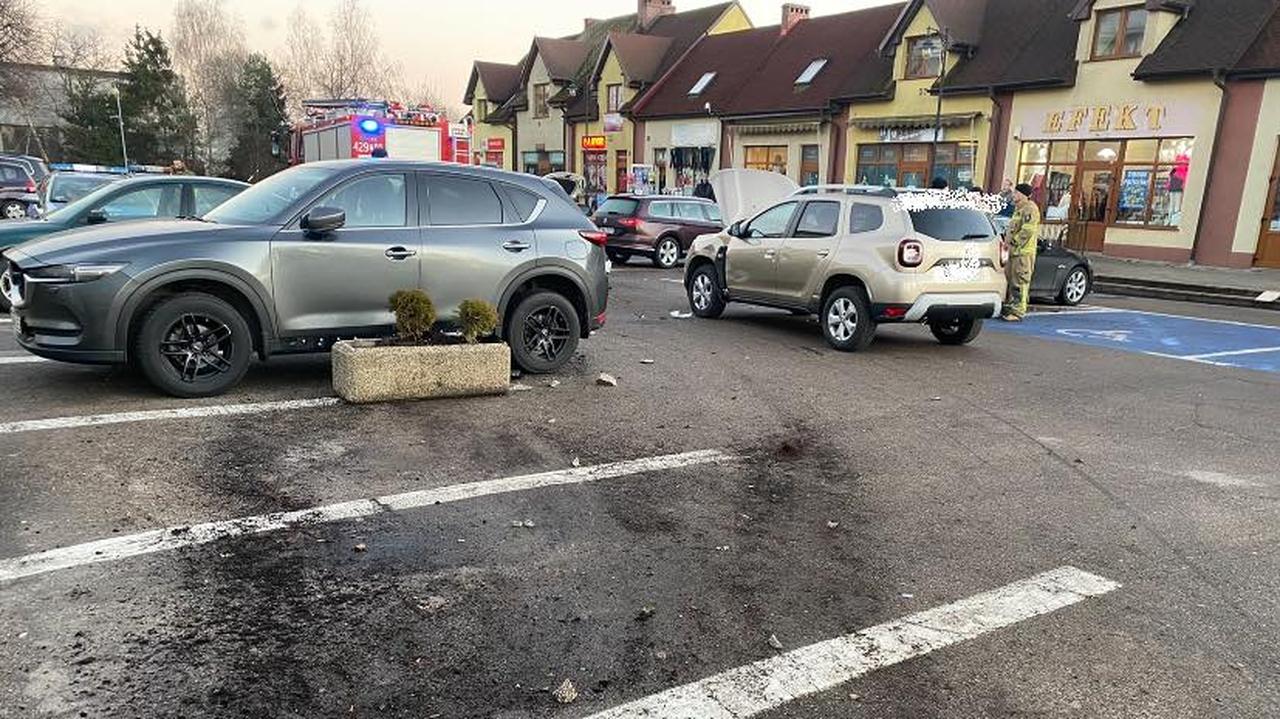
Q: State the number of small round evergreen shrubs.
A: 2